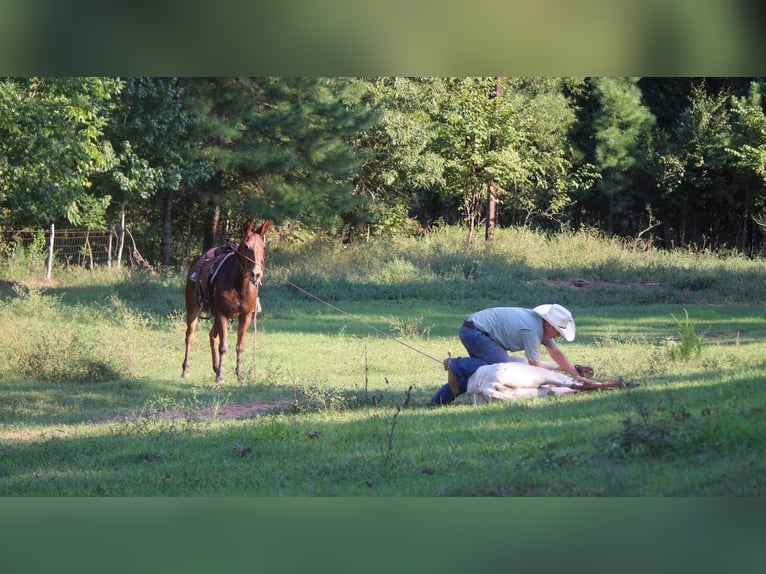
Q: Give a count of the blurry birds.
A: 0